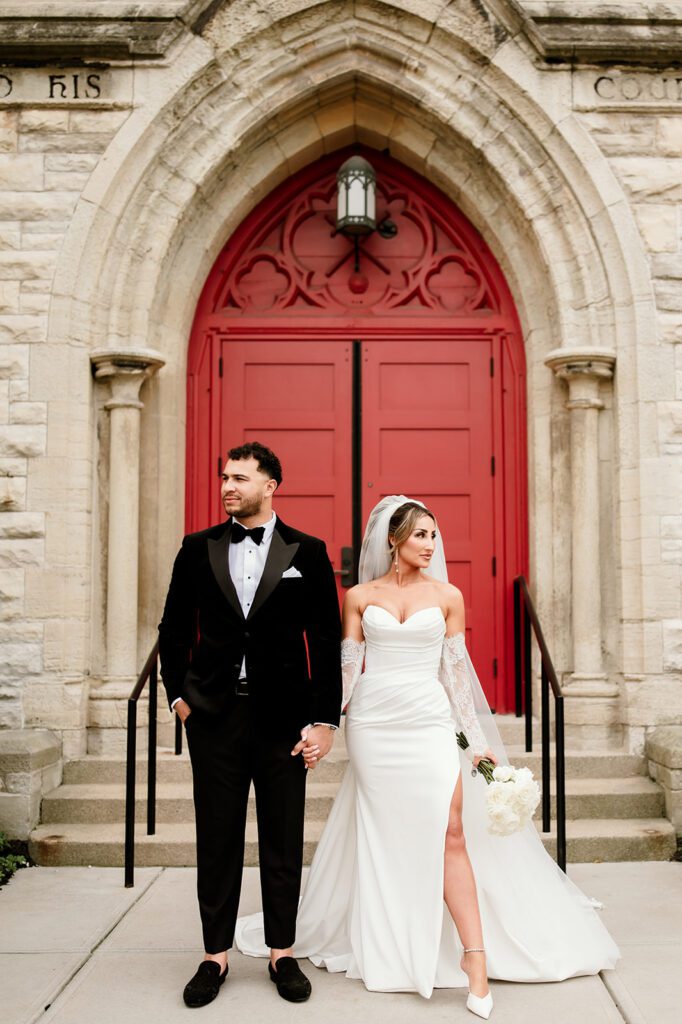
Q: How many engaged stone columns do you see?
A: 2